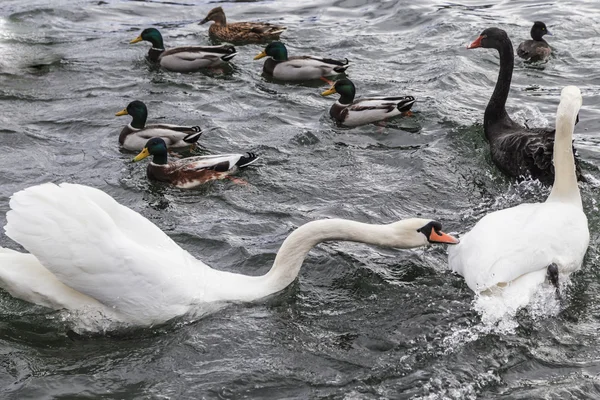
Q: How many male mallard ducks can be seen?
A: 5